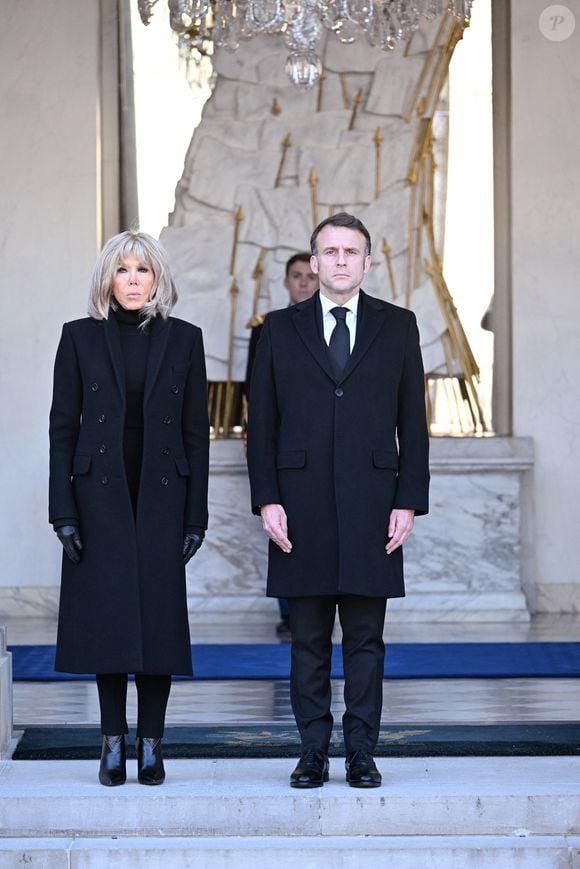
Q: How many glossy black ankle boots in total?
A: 2